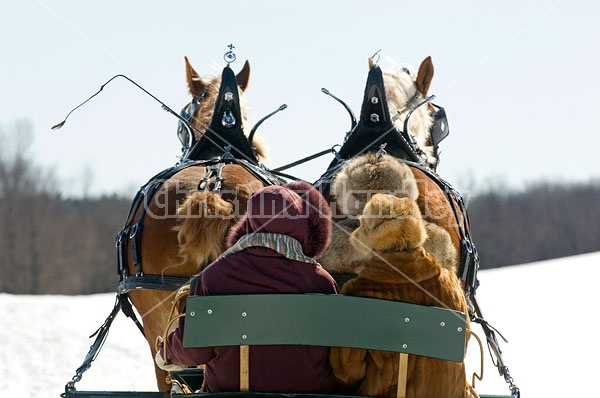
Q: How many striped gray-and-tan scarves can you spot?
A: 1